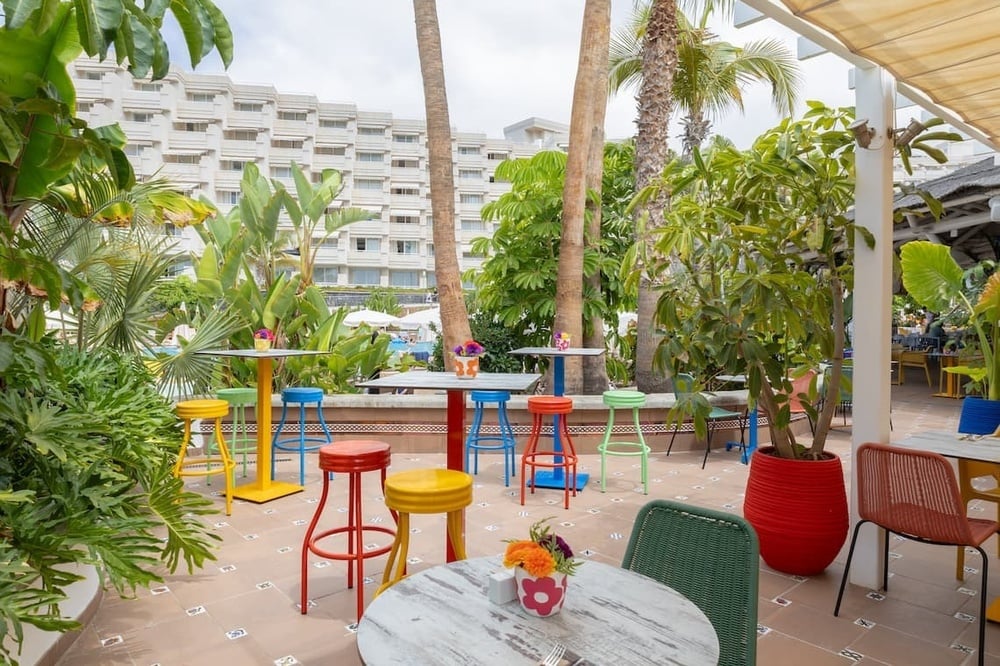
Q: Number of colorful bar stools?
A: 8